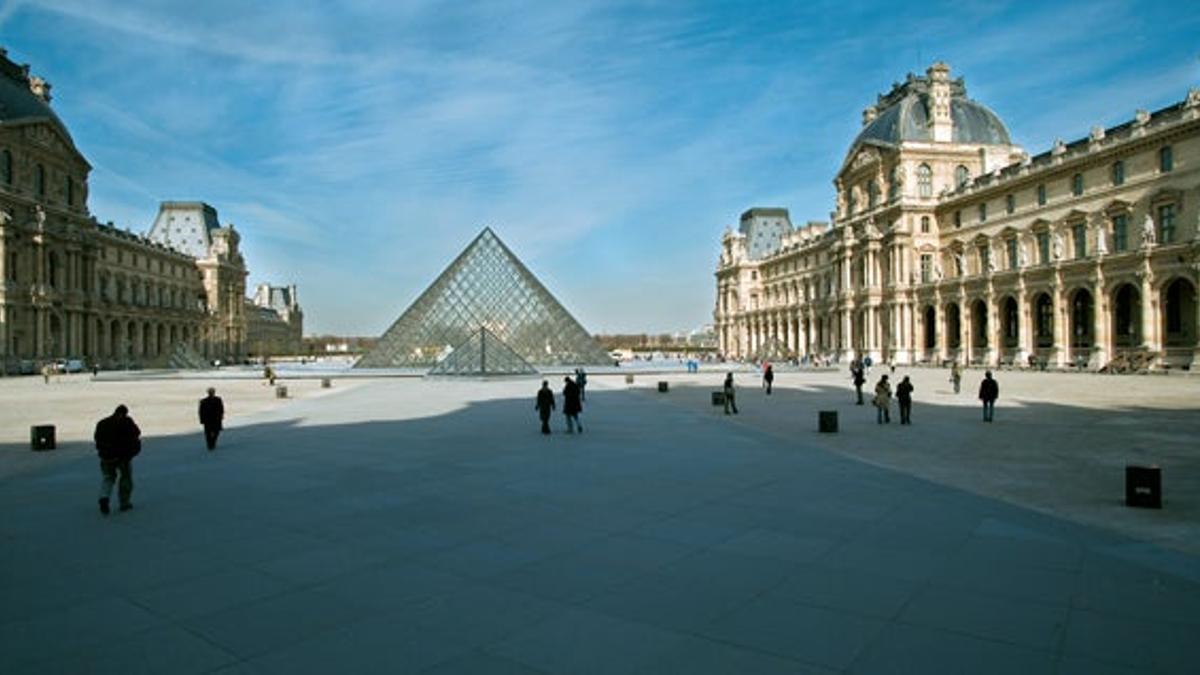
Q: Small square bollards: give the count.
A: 8